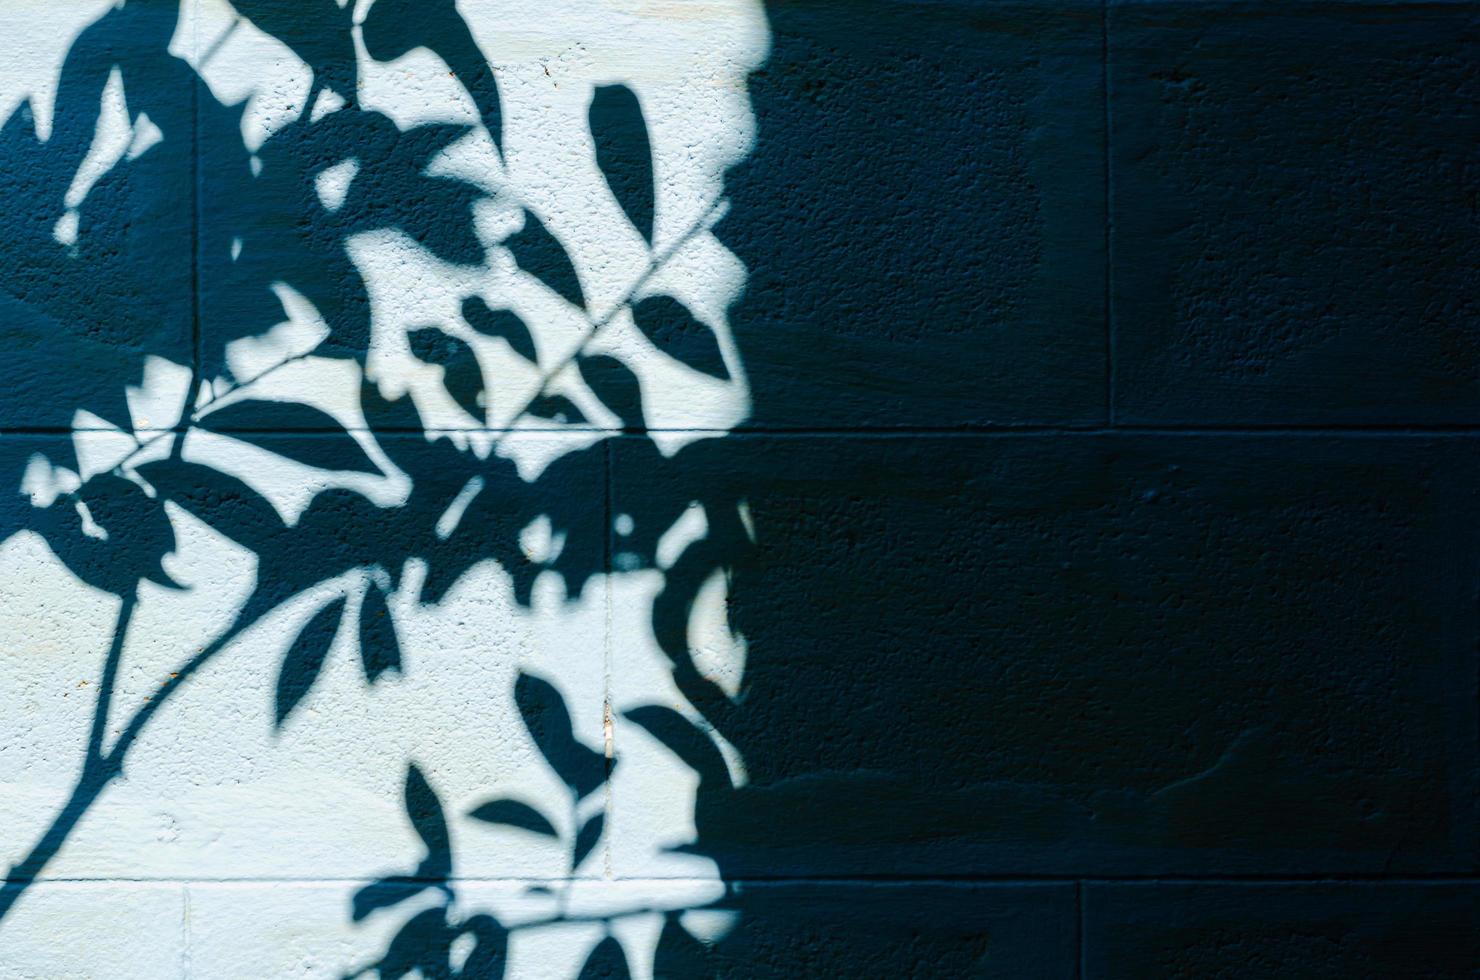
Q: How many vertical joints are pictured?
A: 5